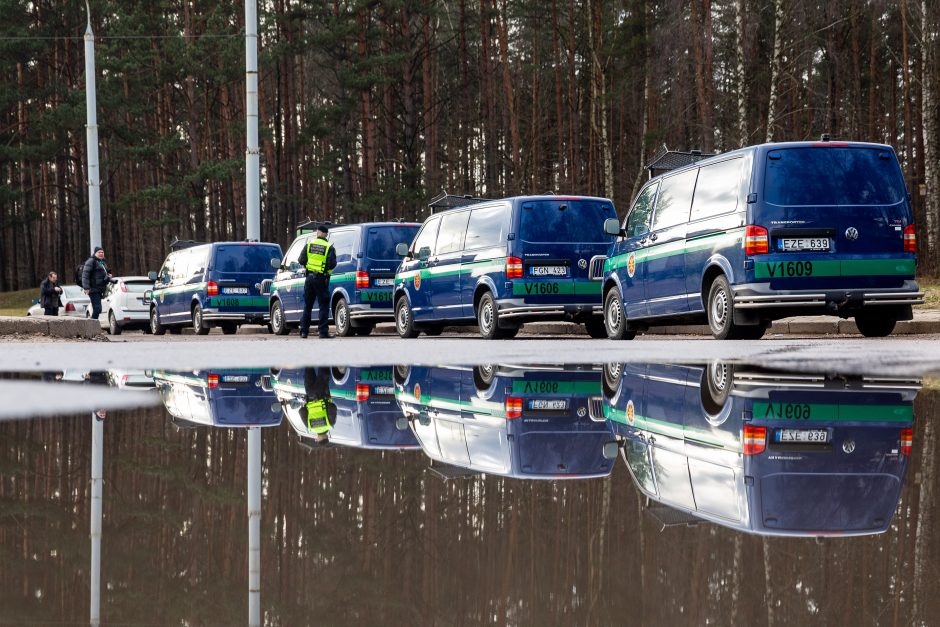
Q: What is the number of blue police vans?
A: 4